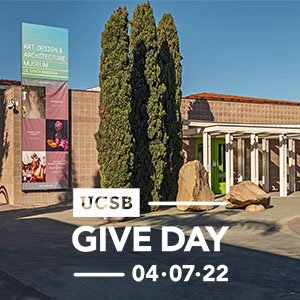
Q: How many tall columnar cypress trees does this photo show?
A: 3